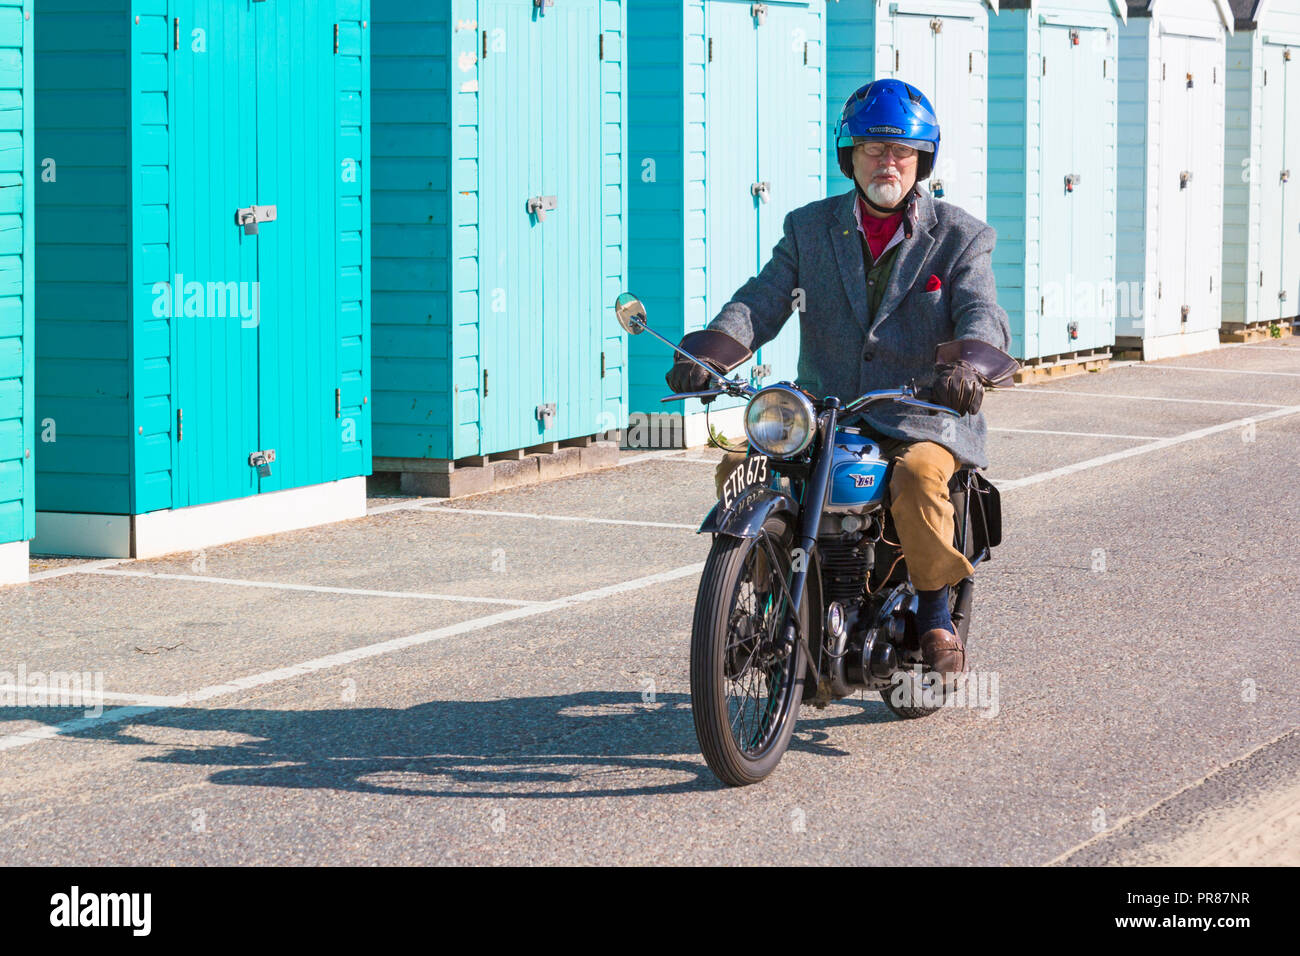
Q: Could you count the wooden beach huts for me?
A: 8